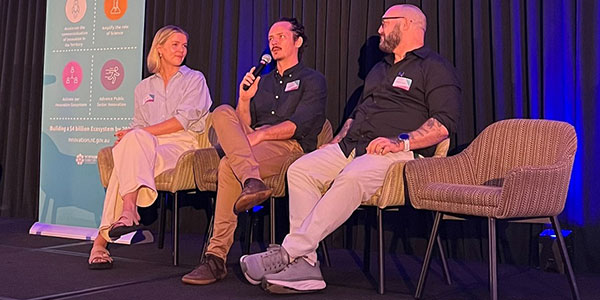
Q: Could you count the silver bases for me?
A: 1